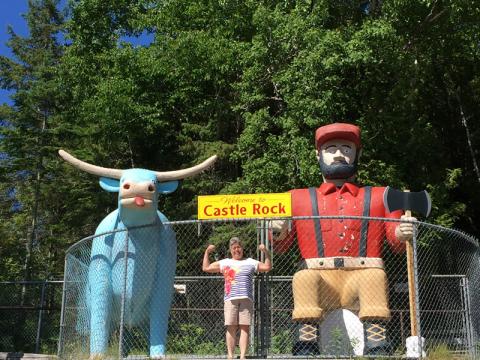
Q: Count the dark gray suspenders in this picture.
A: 2